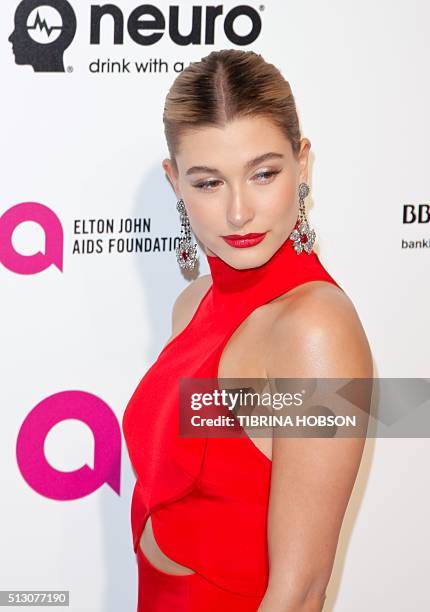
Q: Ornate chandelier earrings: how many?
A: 2